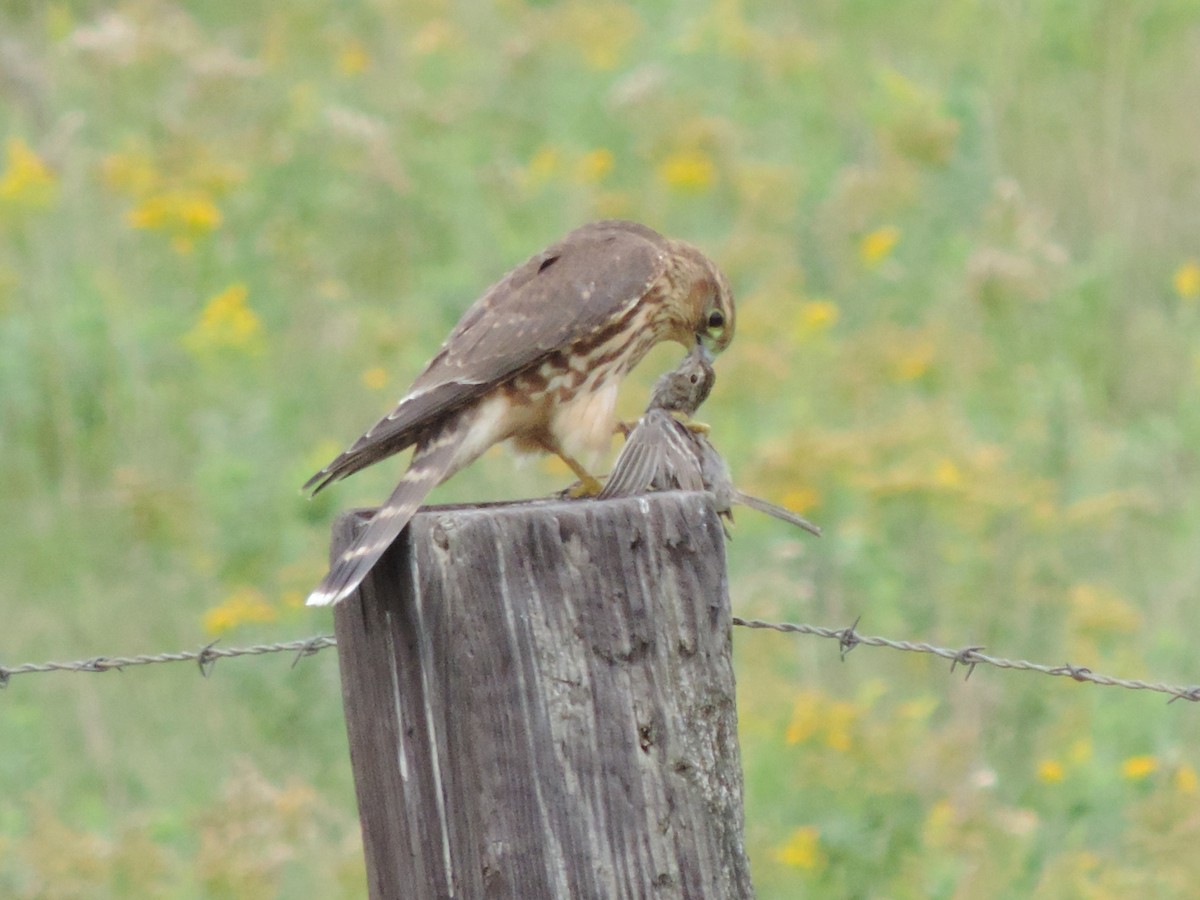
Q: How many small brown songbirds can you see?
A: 1